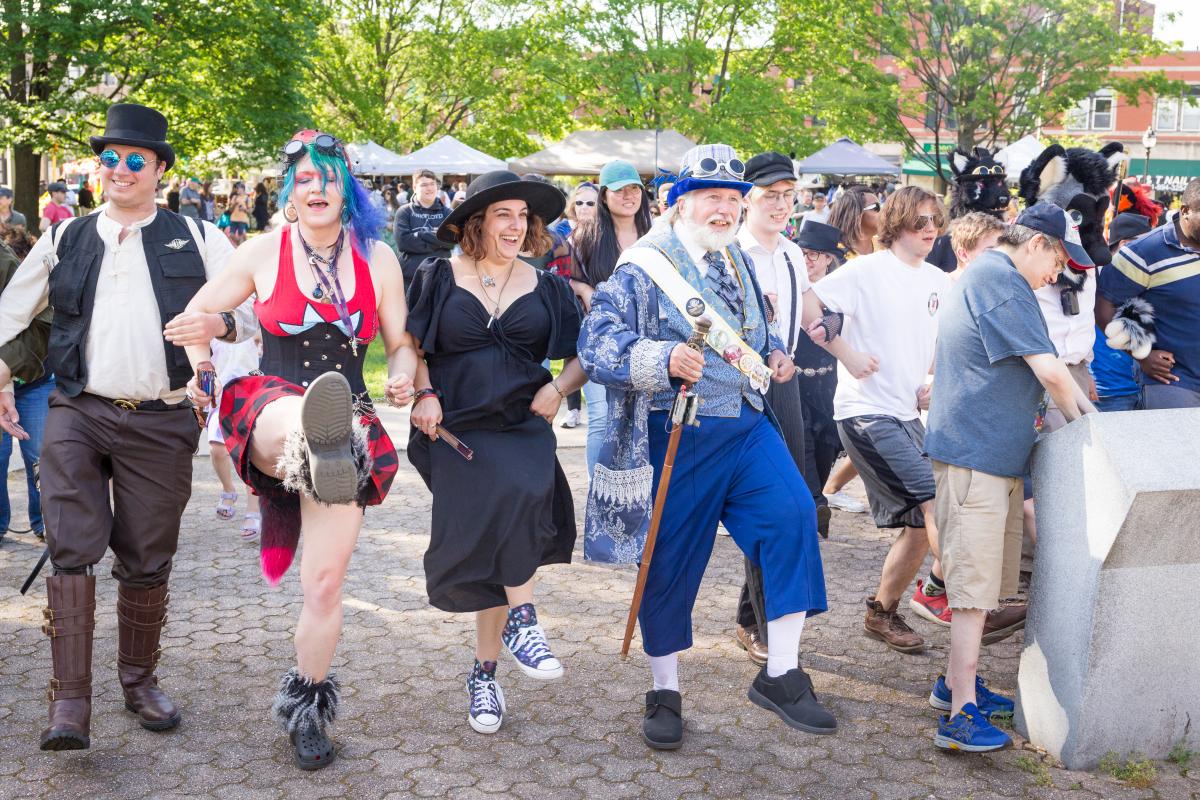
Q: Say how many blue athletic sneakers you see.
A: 2